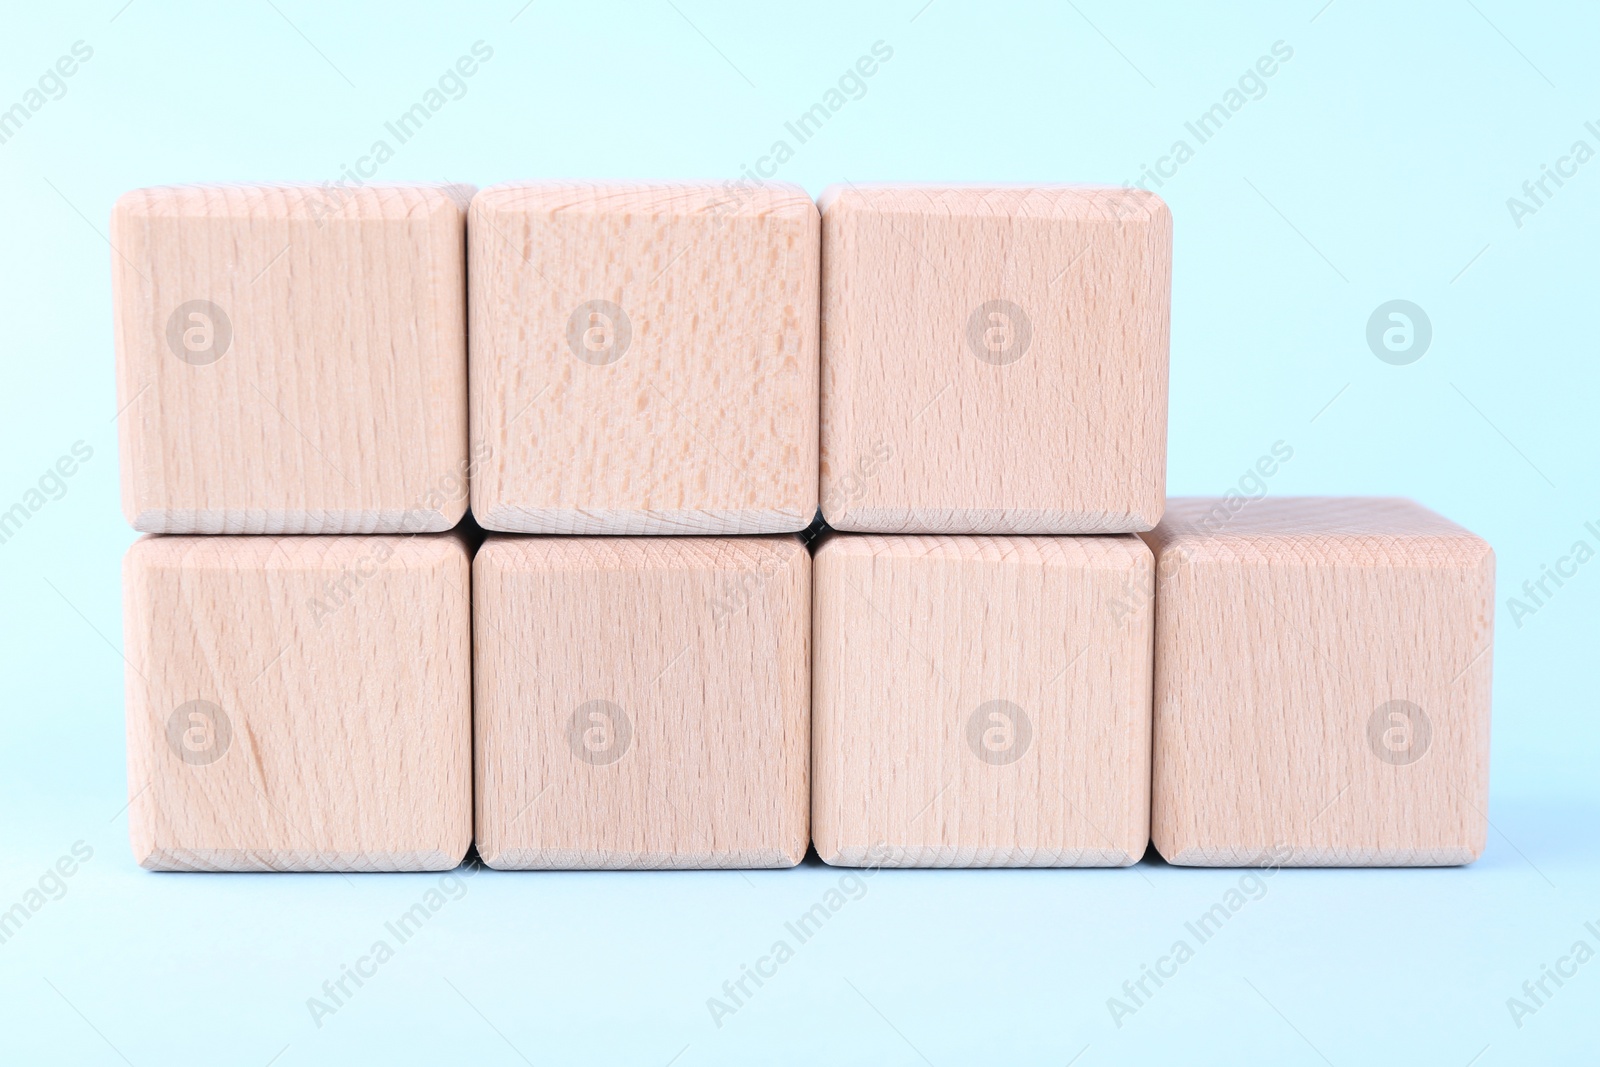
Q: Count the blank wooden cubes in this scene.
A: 7